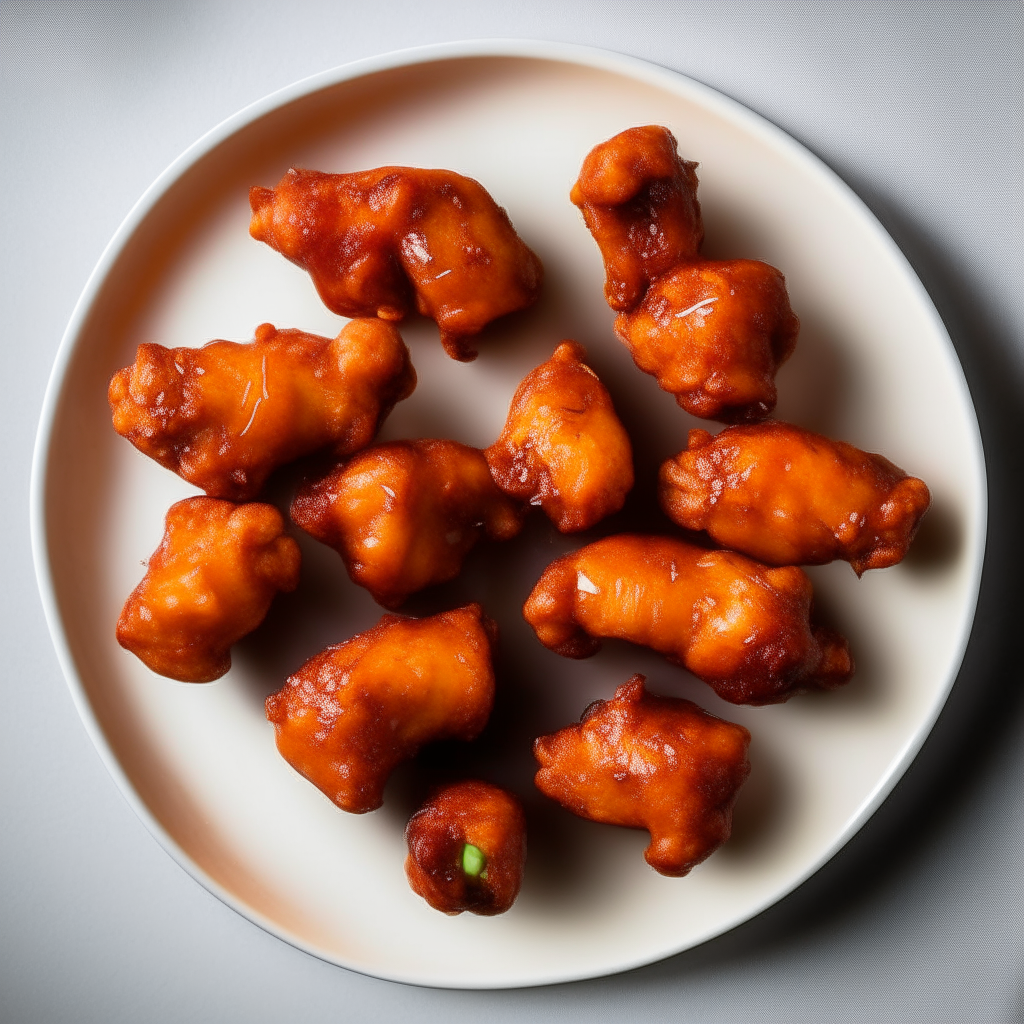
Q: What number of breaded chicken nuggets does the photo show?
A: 12